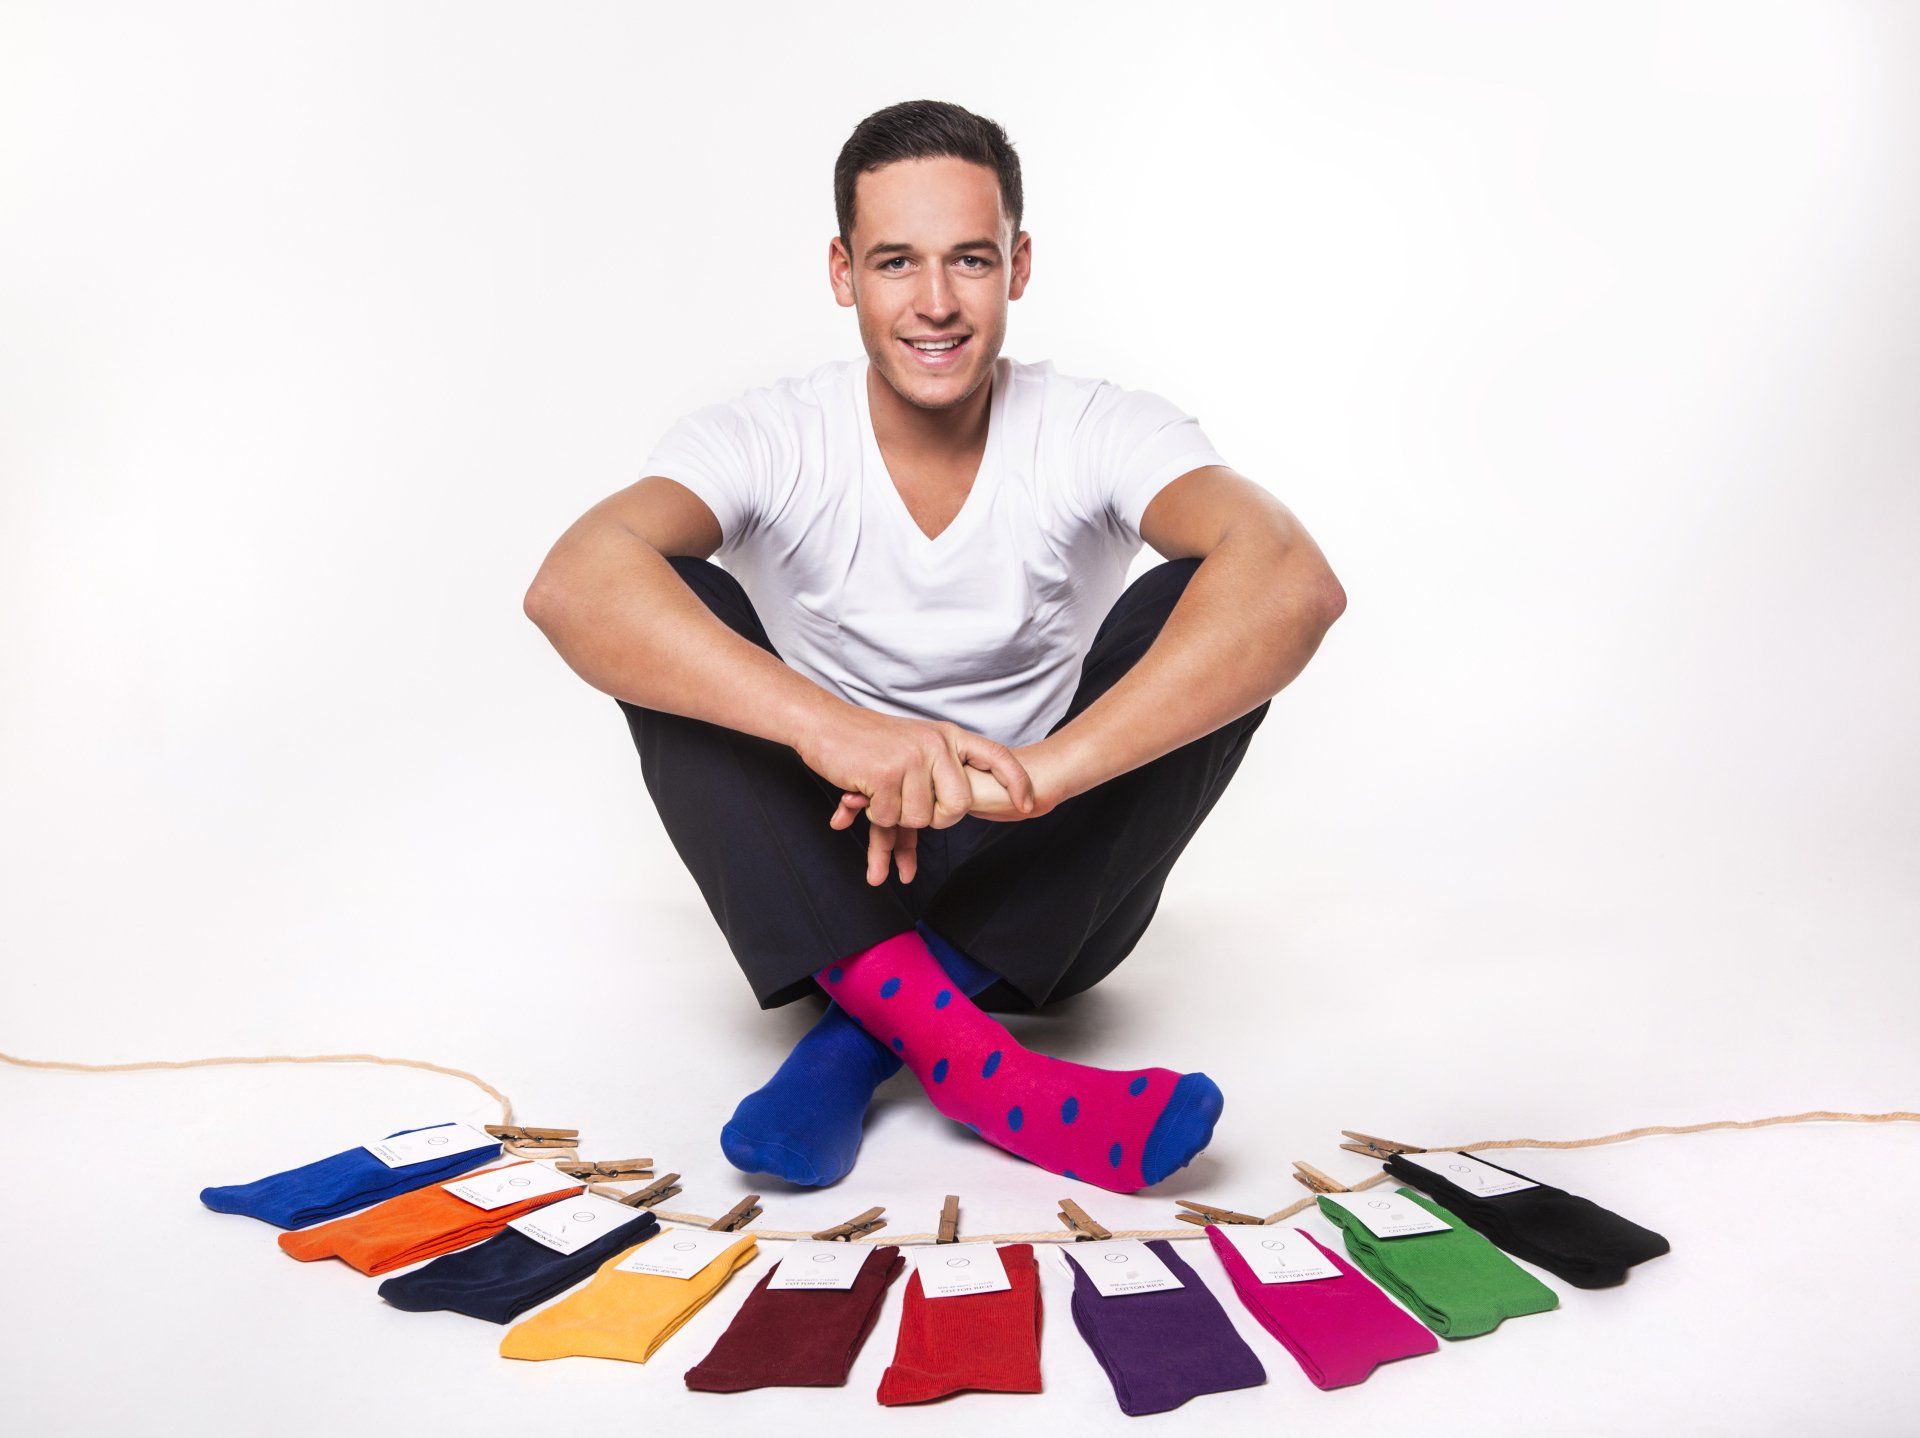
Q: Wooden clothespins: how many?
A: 10